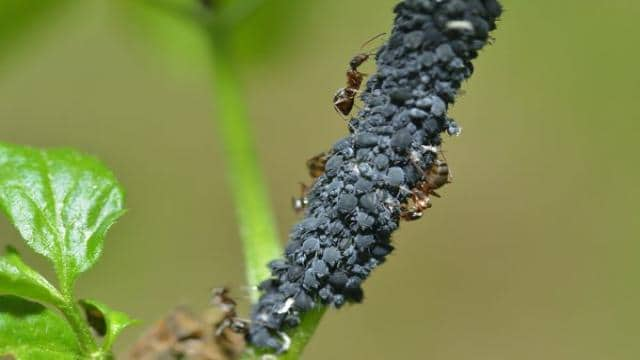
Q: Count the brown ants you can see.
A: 4